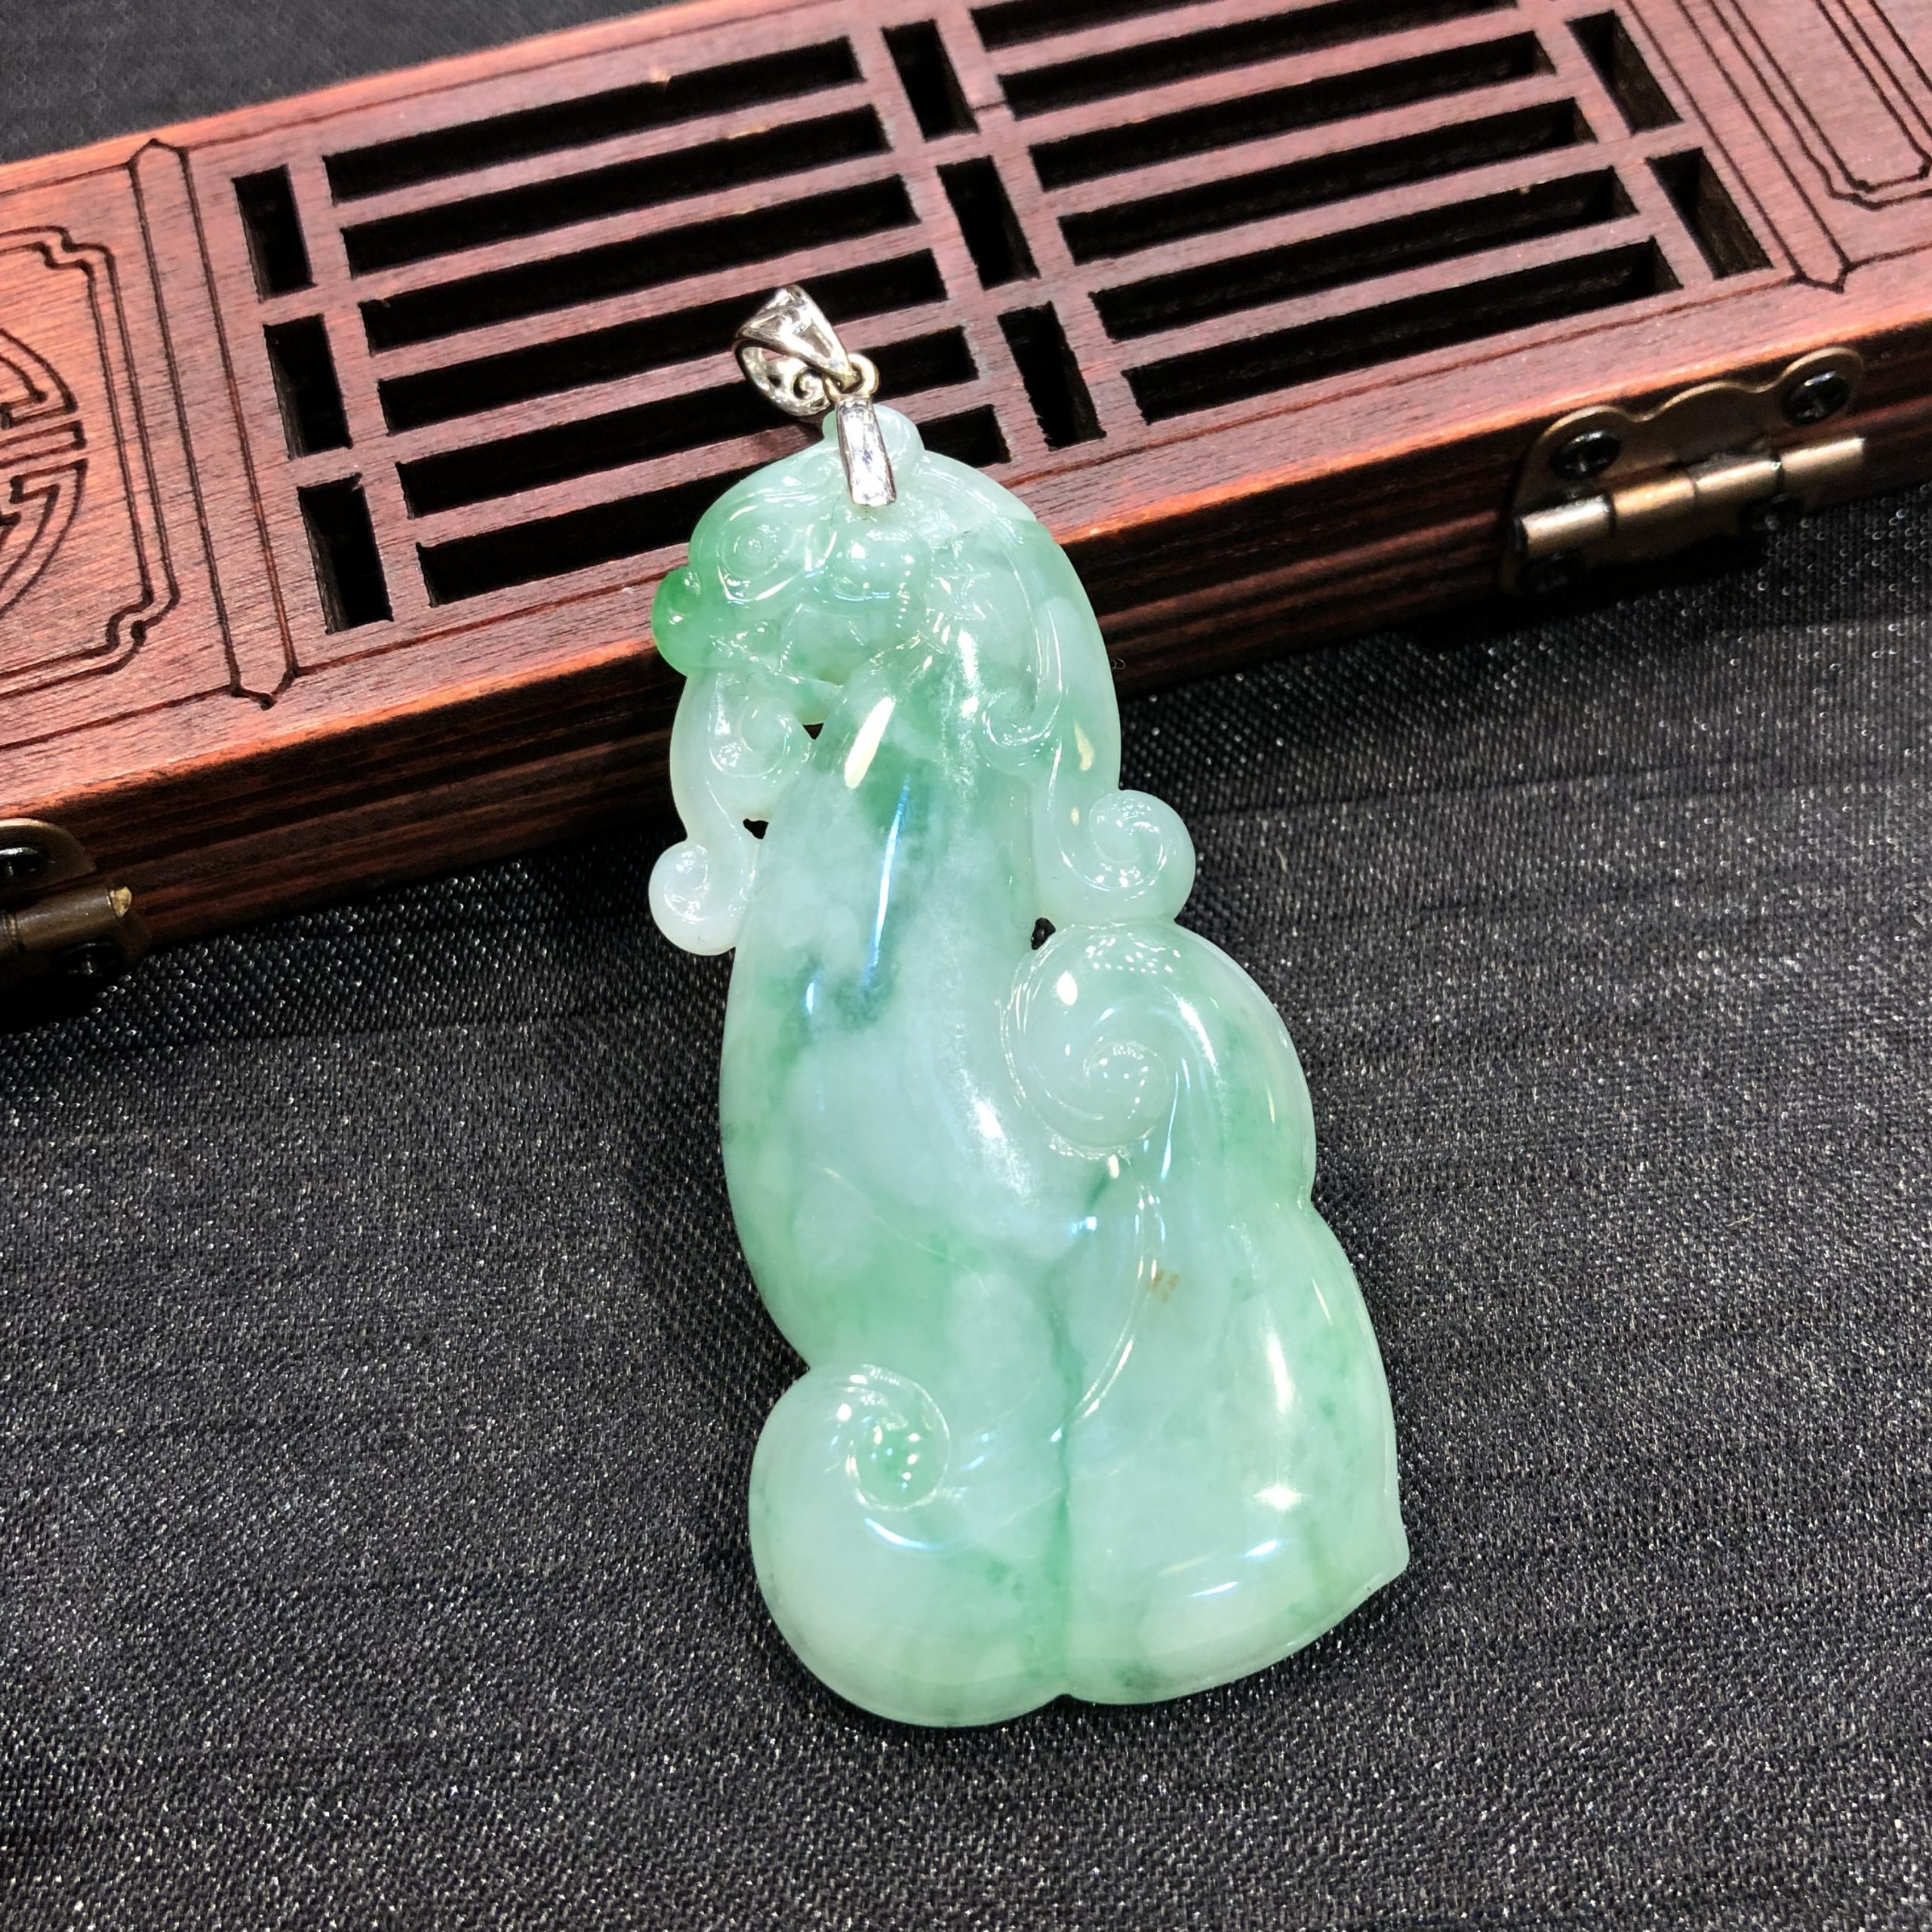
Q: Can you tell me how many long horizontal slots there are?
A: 12